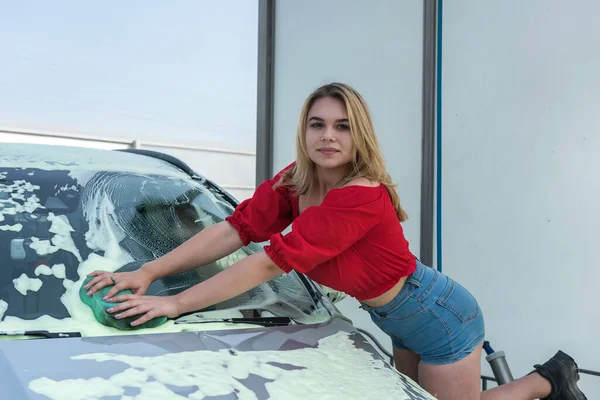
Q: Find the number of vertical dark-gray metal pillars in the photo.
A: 2